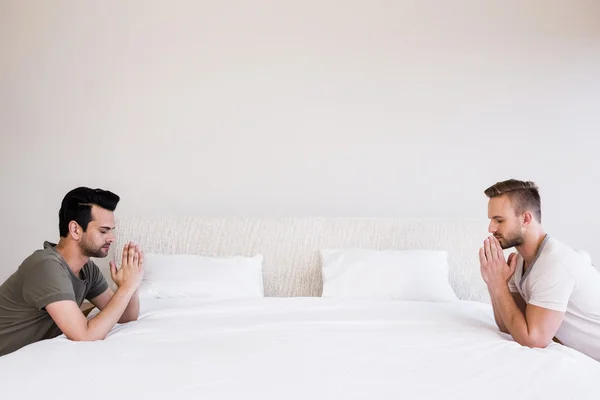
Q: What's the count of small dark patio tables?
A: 0